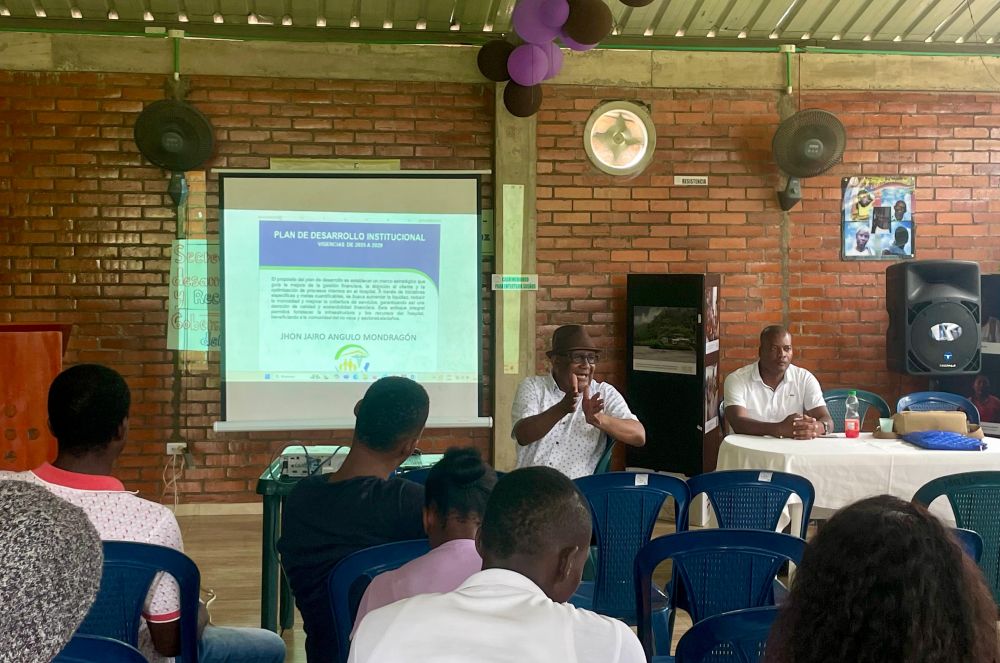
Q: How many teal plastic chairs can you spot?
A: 3